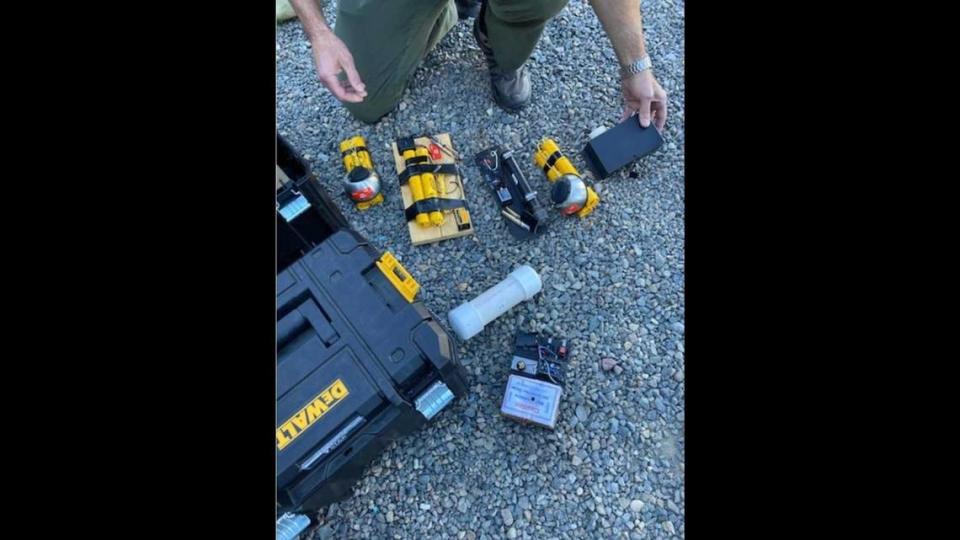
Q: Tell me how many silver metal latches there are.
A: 3